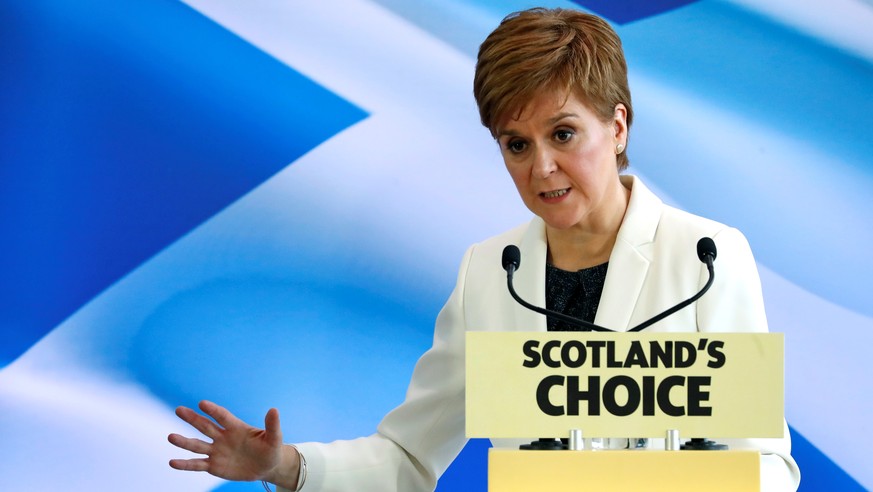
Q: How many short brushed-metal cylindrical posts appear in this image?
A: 2